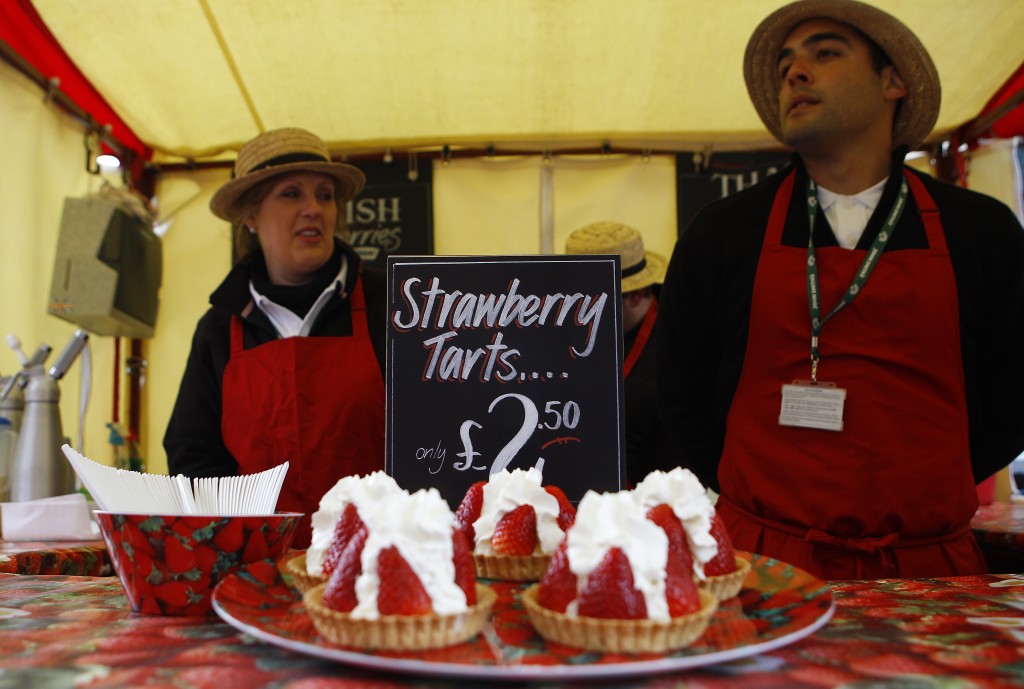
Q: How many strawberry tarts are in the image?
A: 5